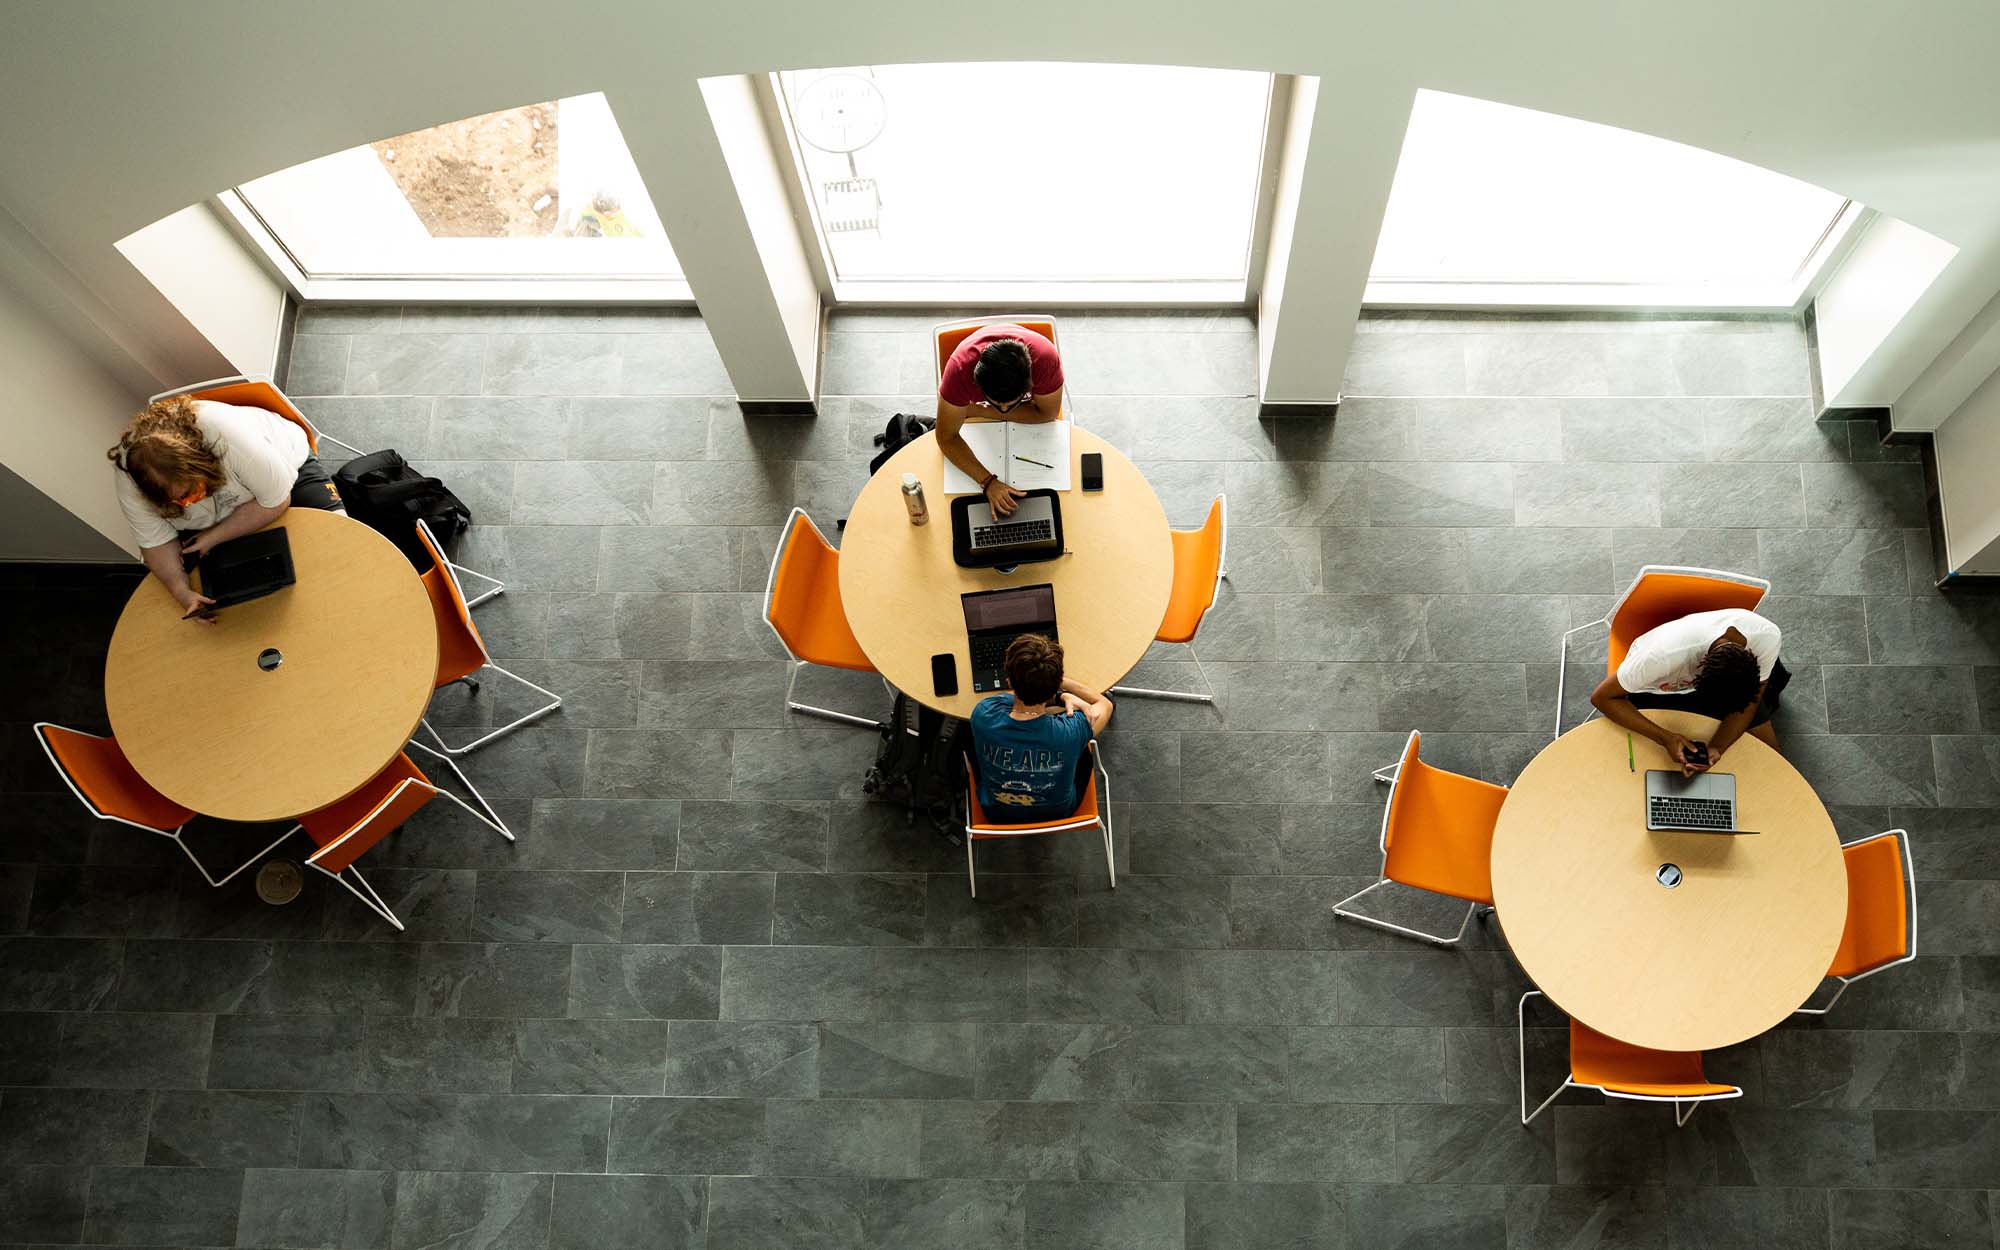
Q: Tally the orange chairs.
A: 12